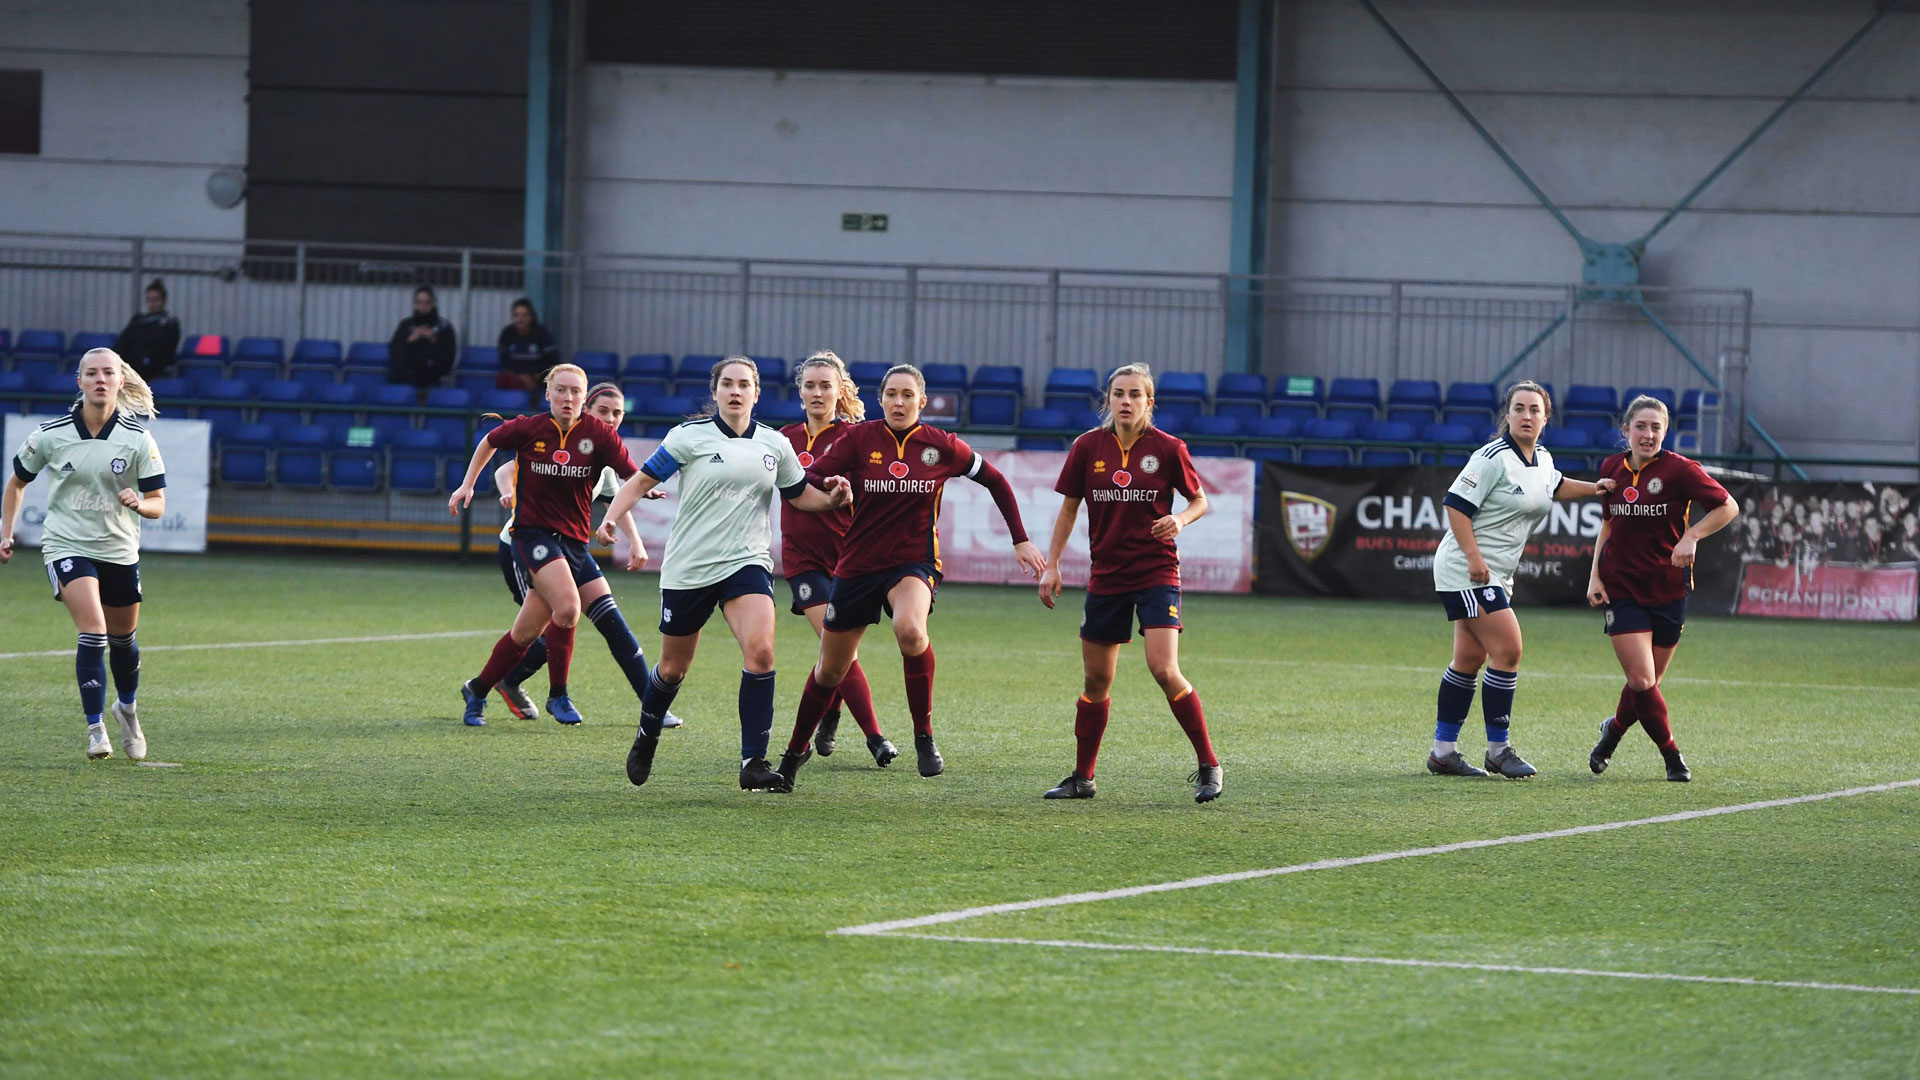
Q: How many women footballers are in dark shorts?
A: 9